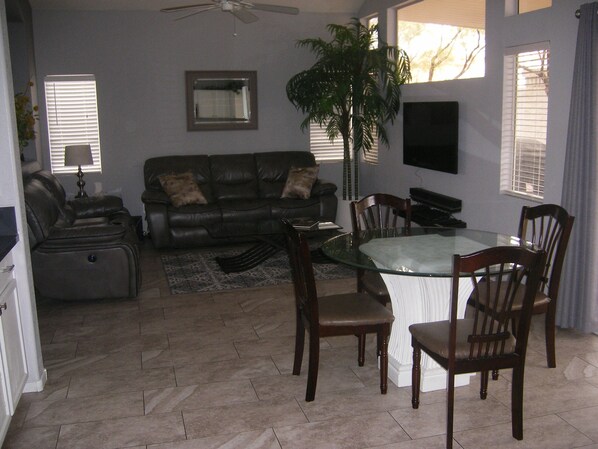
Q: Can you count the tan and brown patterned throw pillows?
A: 2